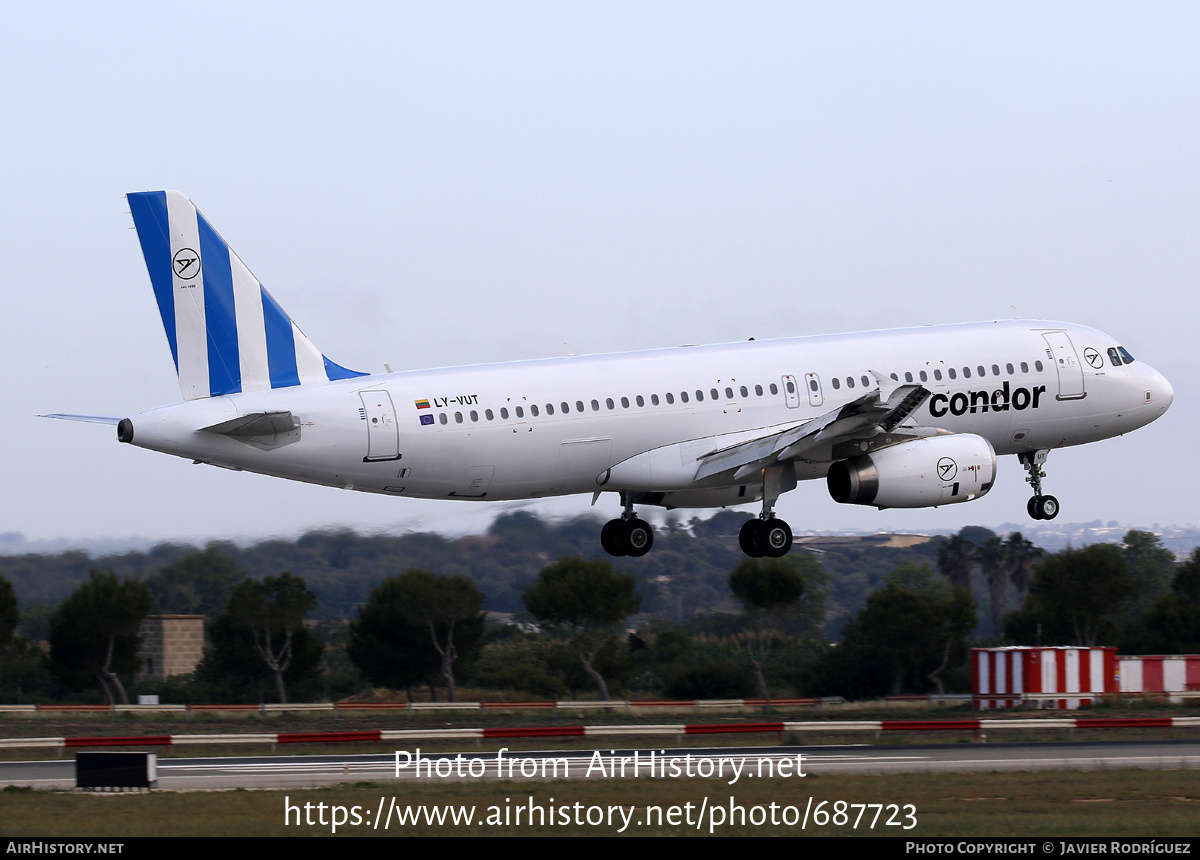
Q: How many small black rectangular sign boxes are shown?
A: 1